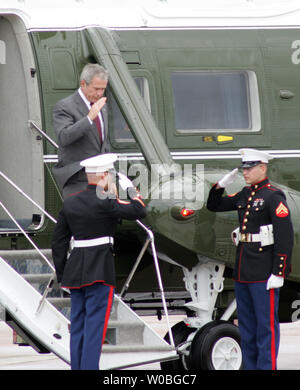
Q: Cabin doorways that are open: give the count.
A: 1